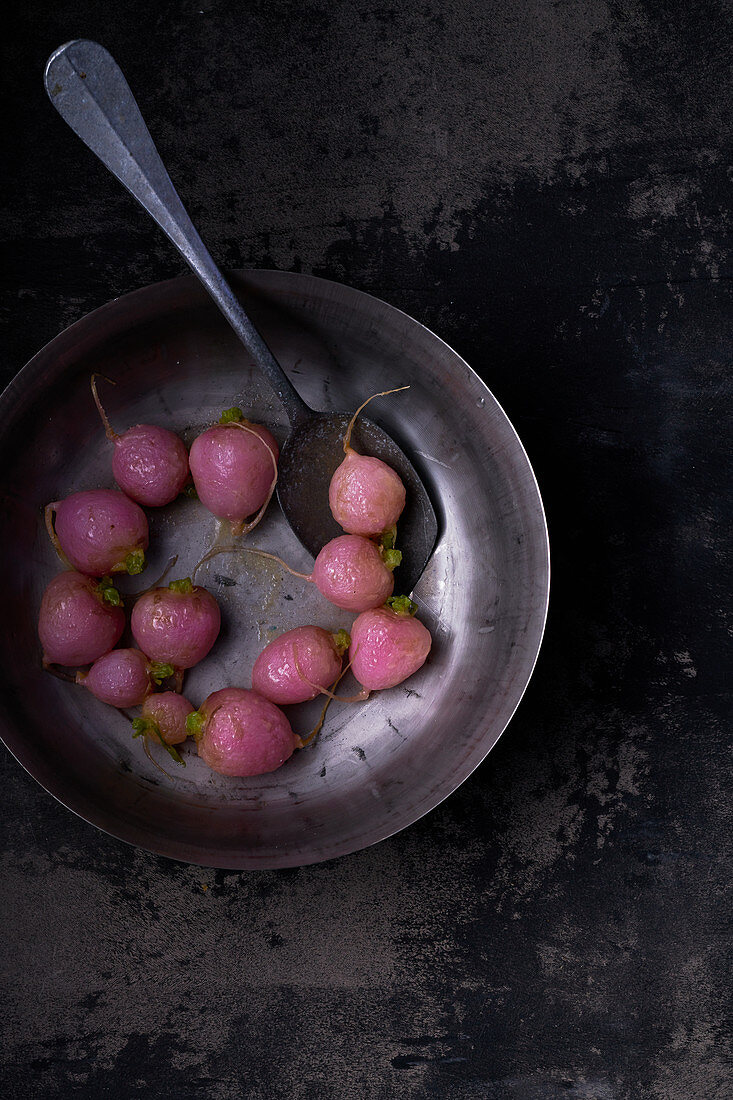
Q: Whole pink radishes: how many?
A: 12